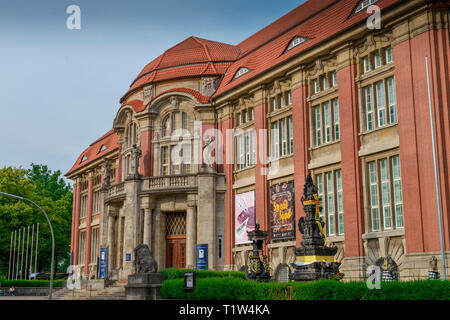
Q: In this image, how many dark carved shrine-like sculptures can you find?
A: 2